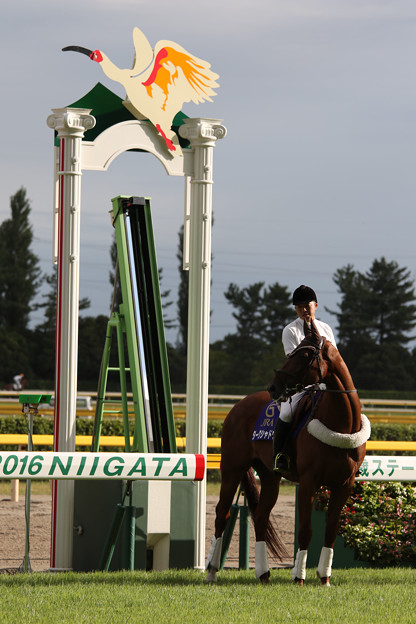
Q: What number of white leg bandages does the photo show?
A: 4